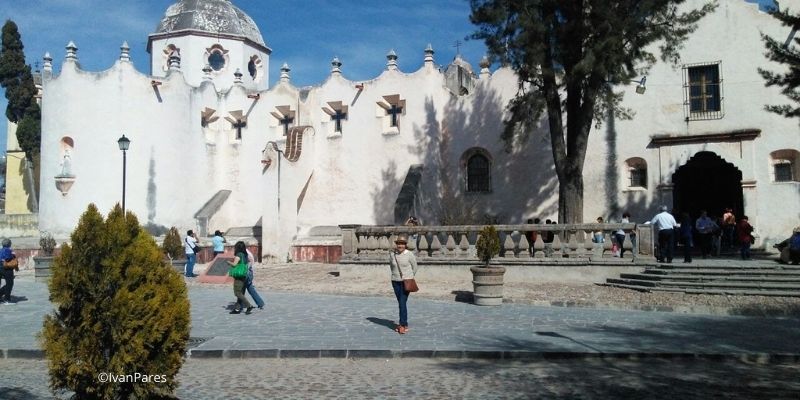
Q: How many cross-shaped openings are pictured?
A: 5